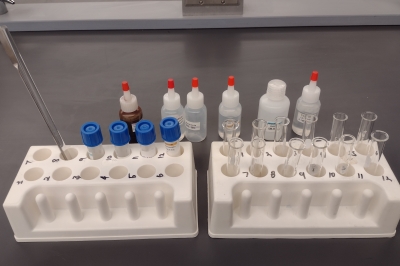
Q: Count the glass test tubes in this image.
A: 12